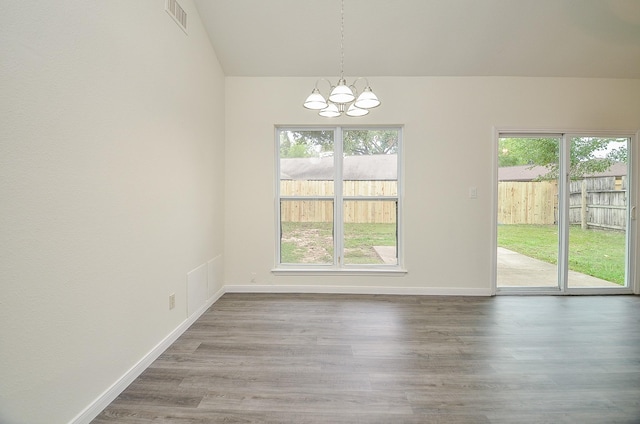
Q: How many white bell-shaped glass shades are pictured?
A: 5